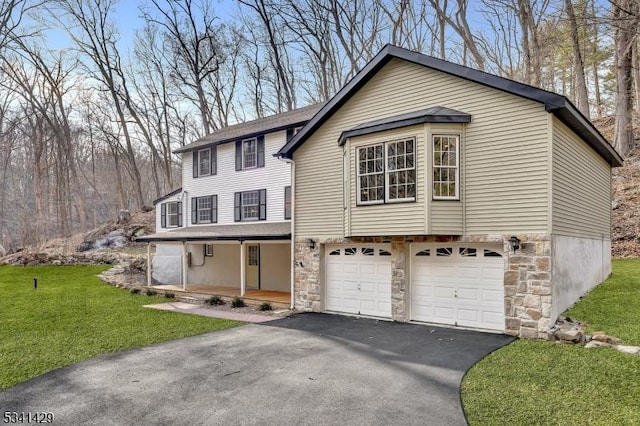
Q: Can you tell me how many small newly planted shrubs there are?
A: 6